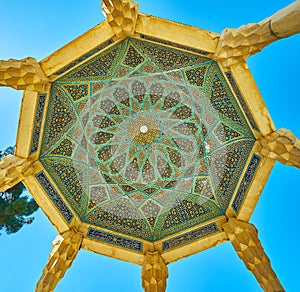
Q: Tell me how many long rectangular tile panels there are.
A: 8